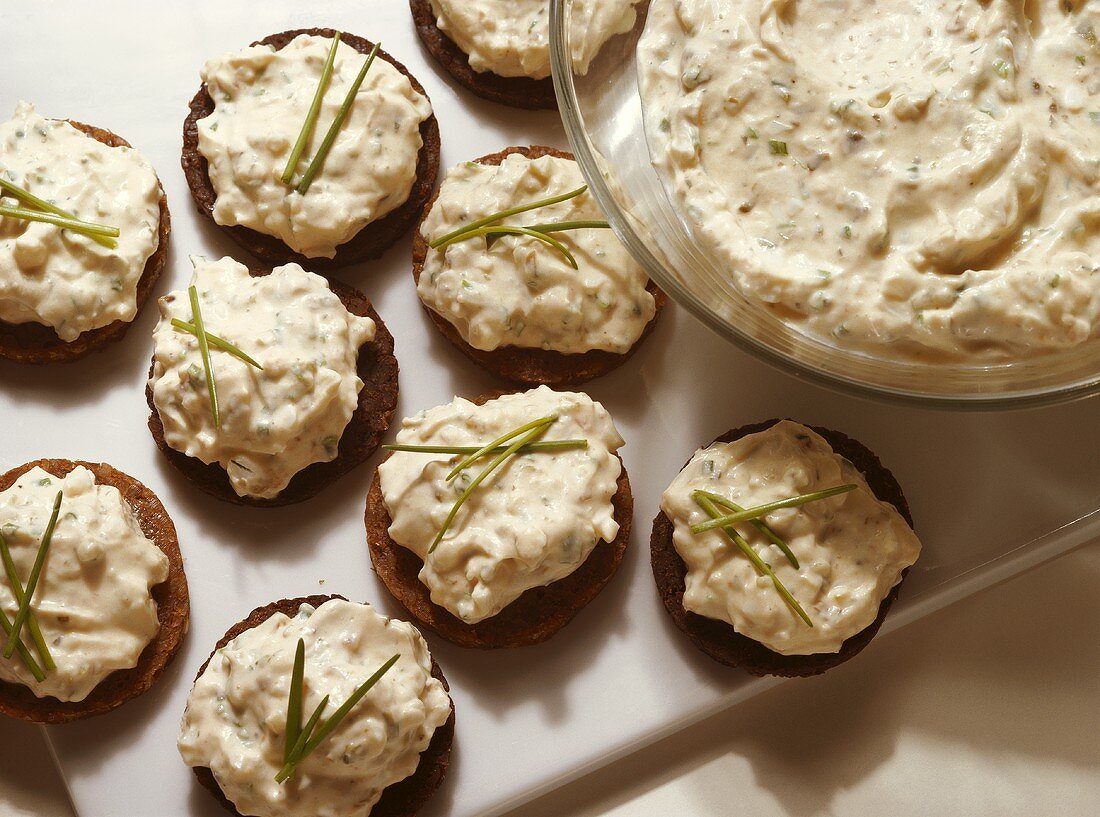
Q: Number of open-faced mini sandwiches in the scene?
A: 9